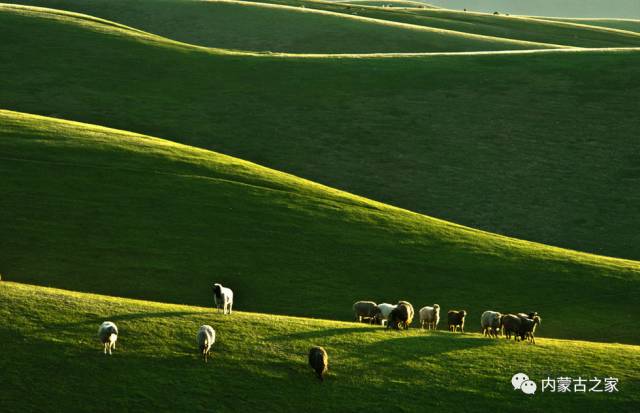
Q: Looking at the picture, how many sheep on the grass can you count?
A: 13